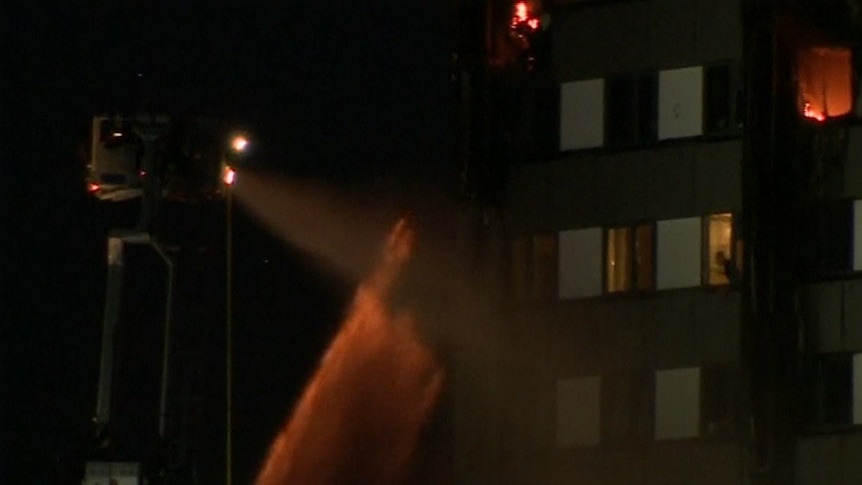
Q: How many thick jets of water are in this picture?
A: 2